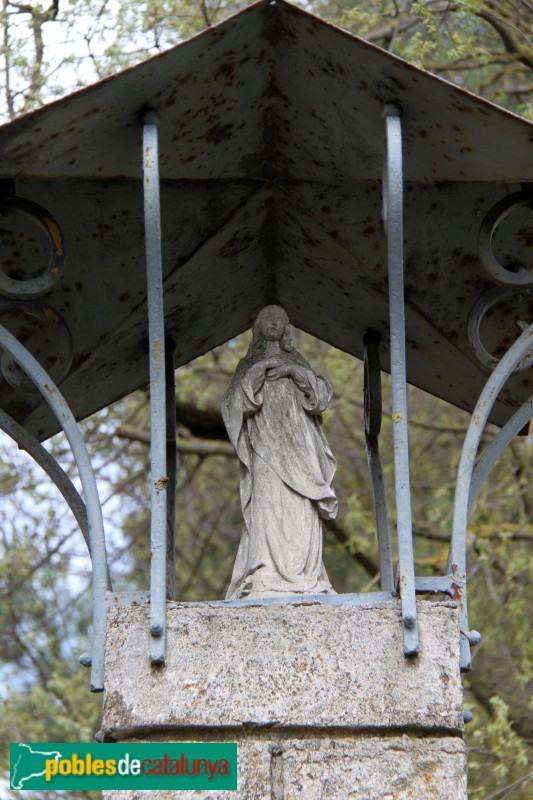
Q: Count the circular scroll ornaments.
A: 4